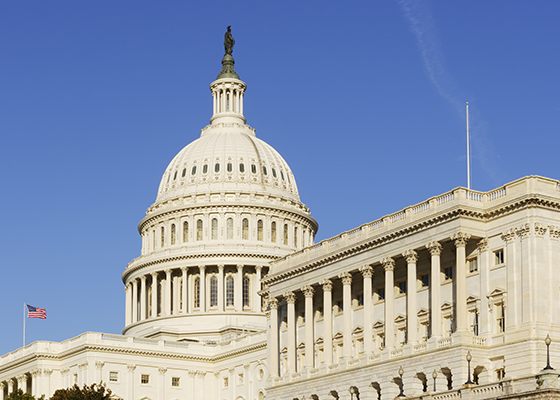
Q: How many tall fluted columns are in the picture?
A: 10